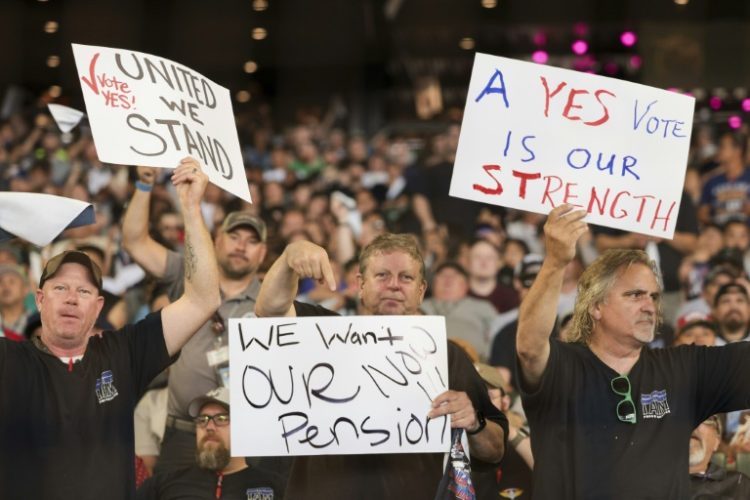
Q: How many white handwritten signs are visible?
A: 3